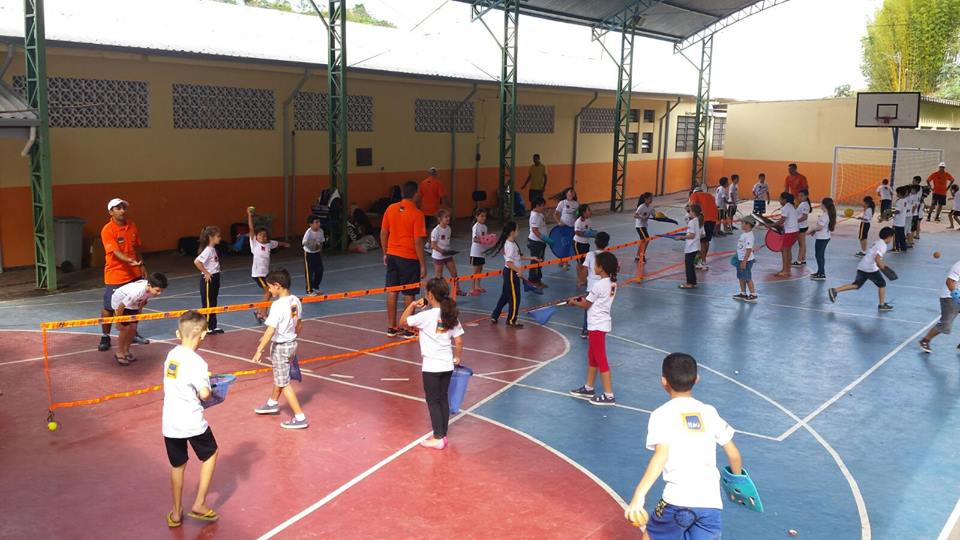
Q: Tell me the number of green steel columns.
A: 5